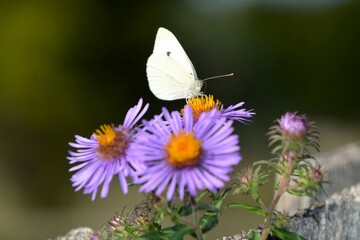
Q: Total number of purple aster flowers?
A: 3